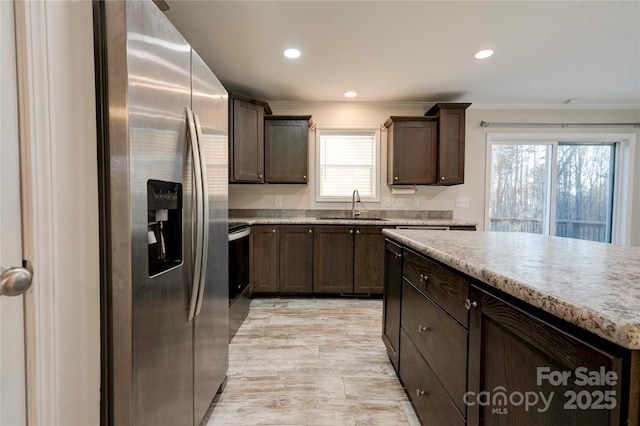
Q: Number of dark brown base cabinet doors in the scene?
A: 6